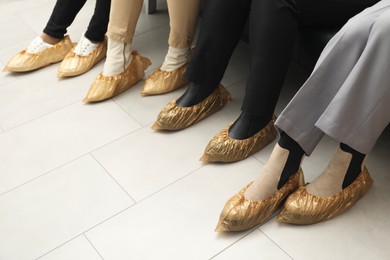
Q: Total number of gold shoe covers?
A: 8